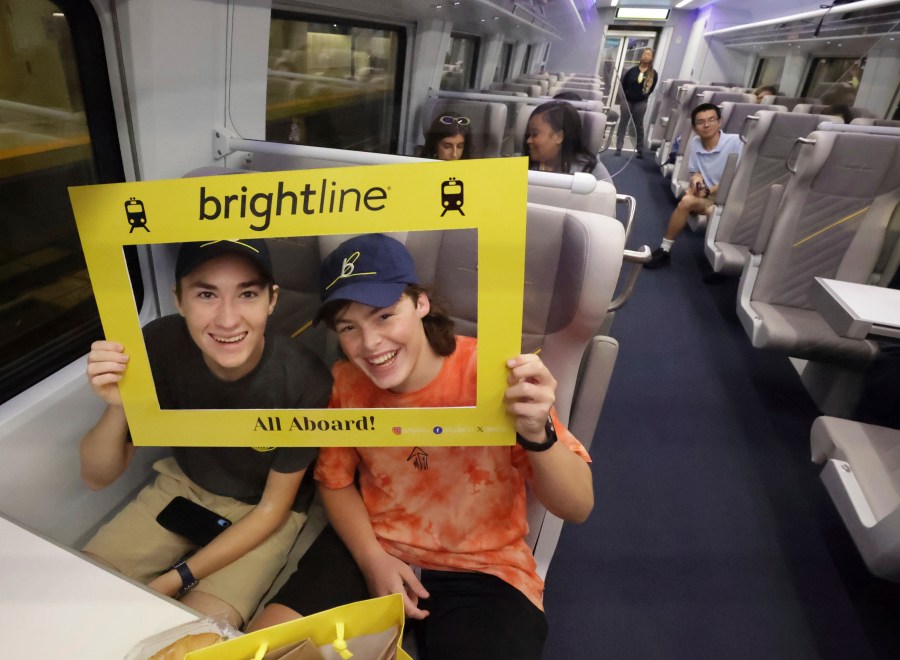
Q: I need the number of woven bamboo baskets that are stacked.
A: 0